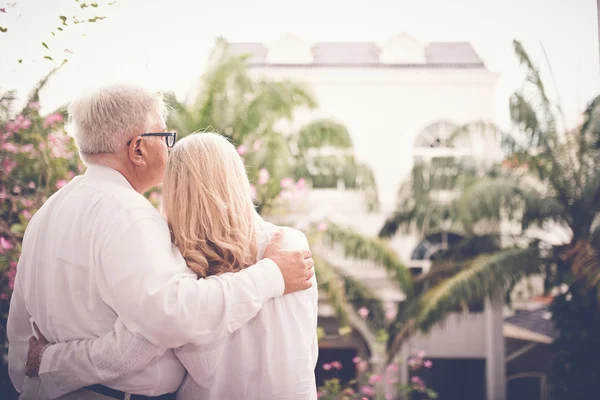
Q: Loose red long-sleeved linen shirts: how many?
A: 0